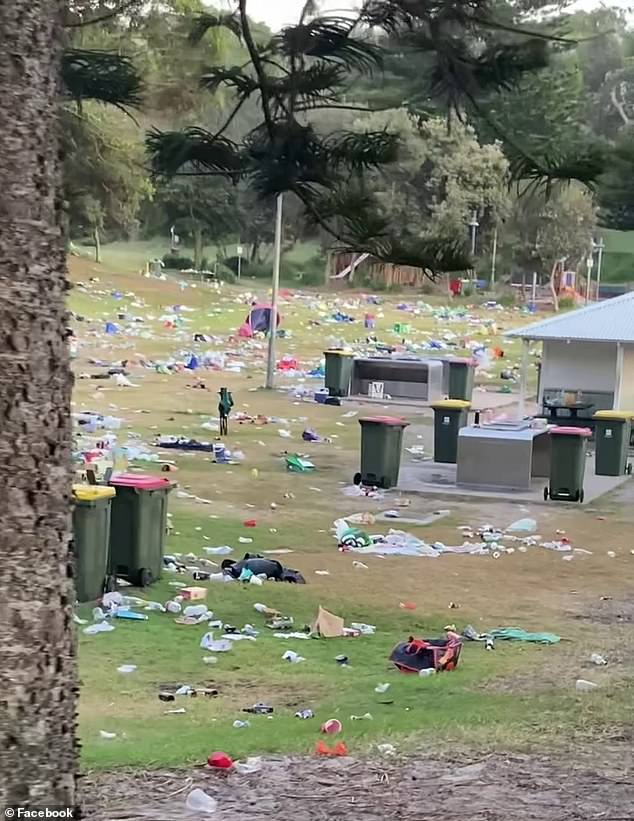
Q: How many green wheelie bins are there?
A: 8